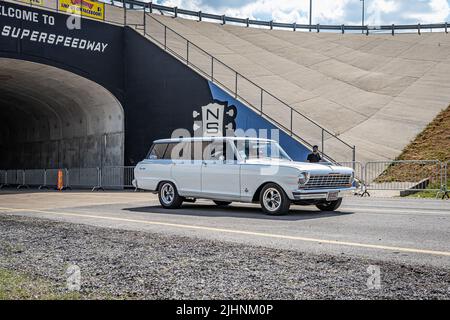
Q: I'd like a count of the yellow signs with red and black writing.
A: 1